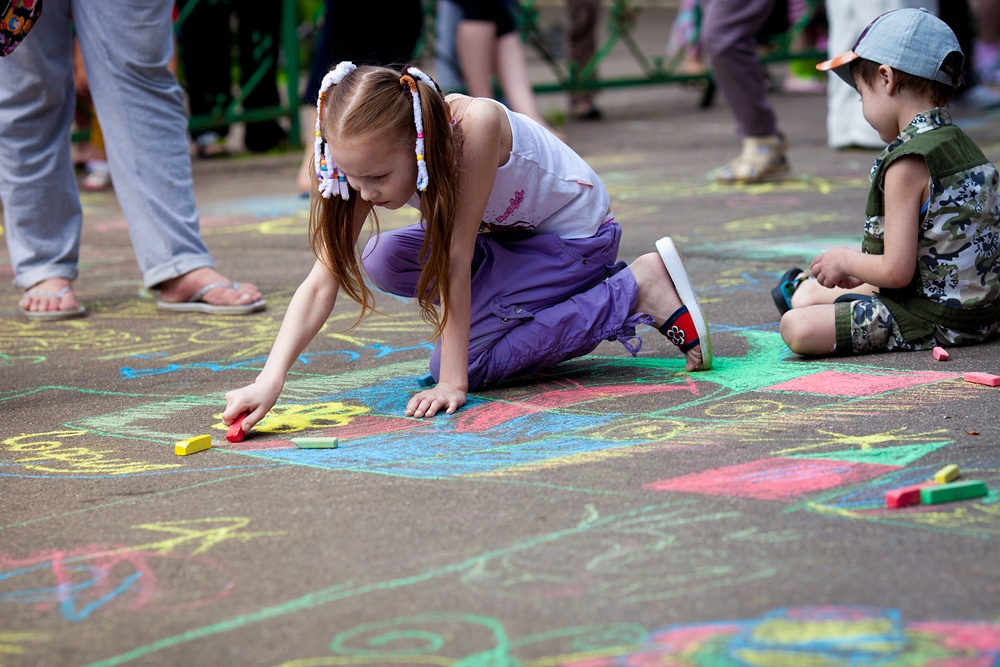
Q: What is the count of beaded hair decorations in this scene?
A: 2